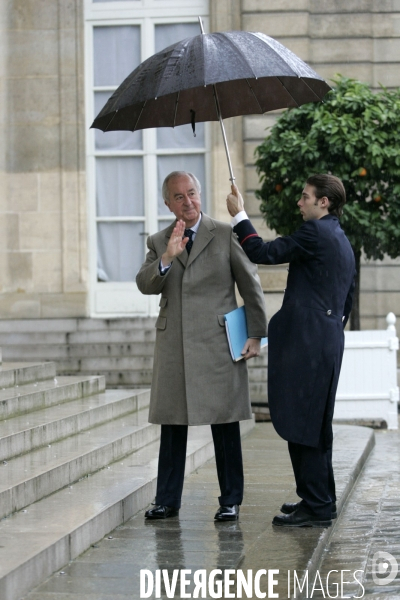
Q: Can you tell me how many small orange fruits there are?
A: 3